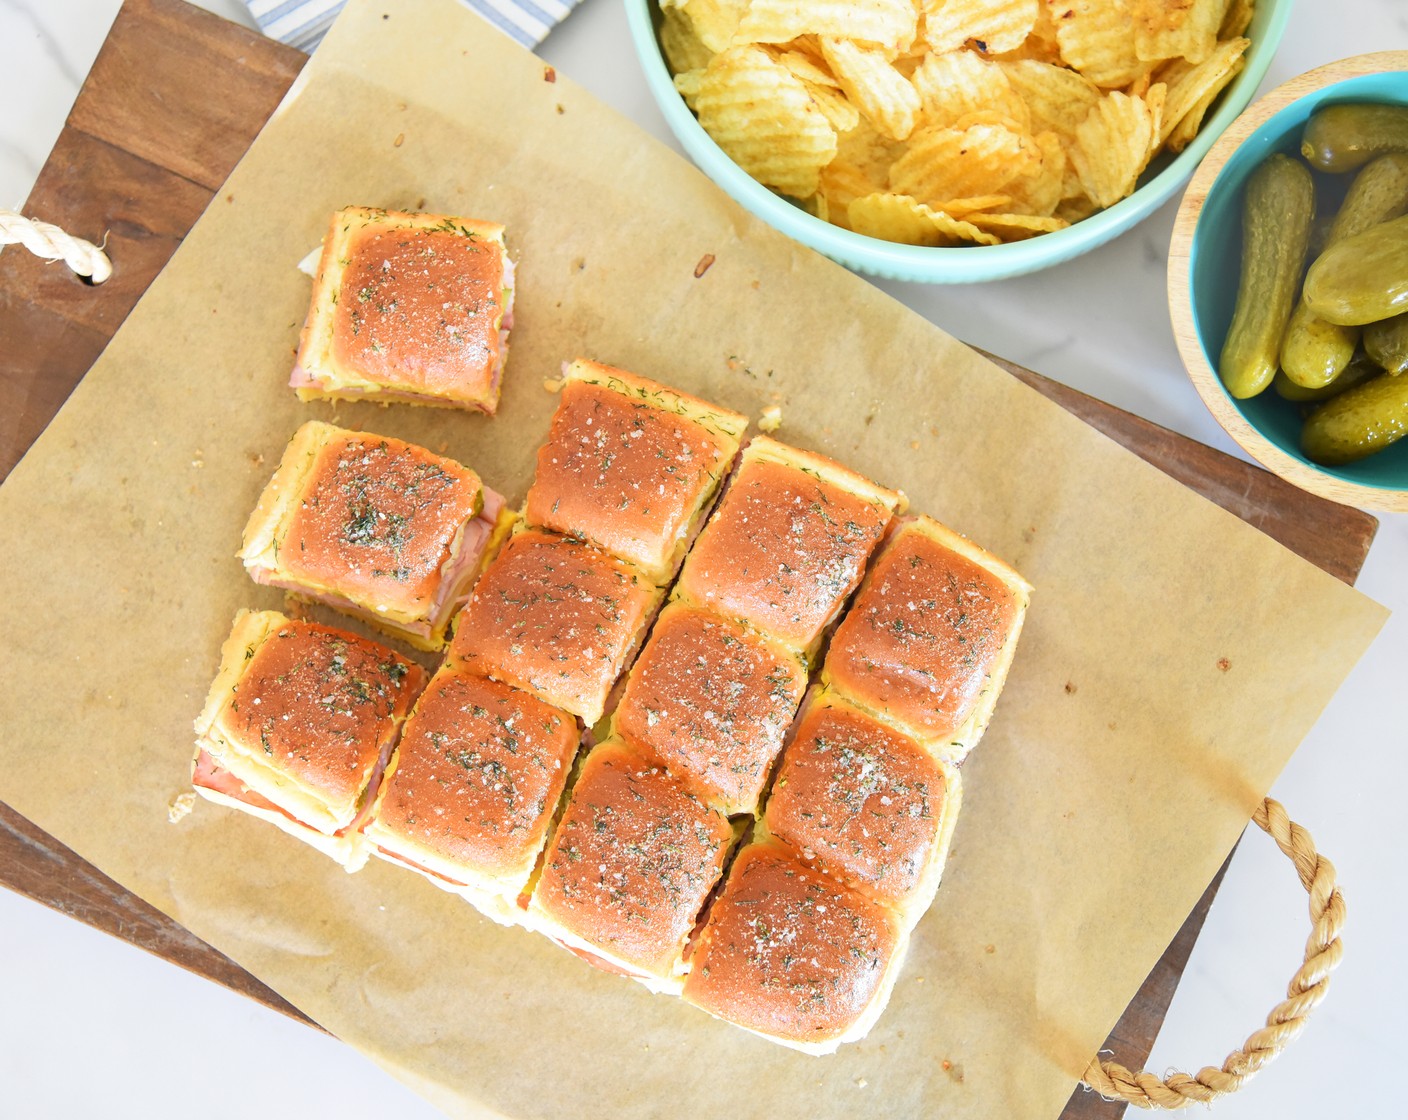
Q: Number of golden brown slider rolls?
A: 12